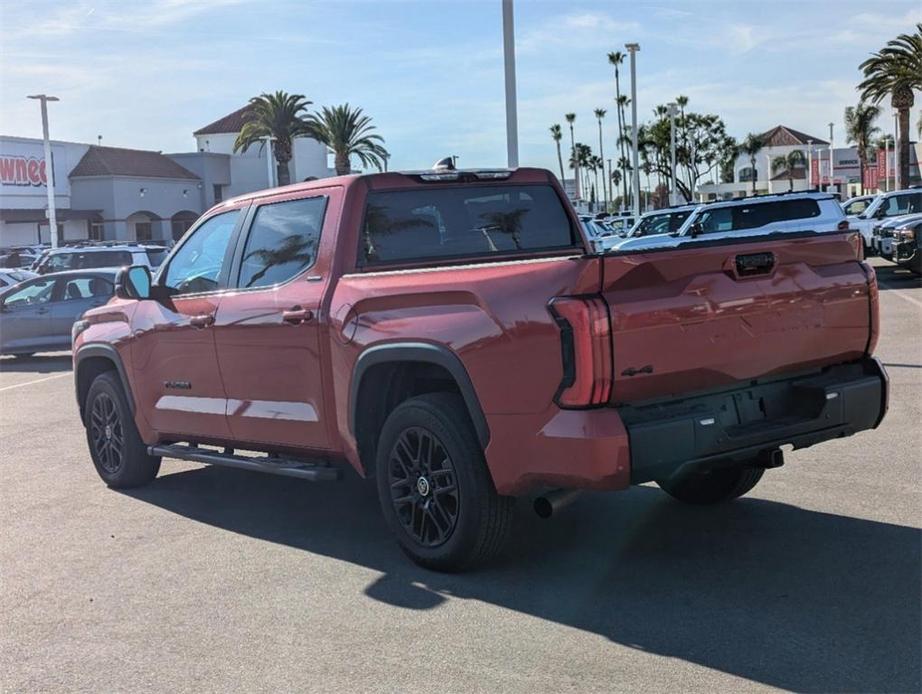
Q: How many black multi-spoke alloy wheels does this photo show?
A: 2